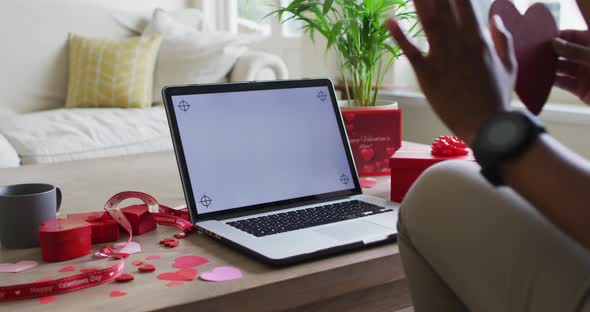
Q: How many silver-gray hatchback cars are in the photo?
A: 0